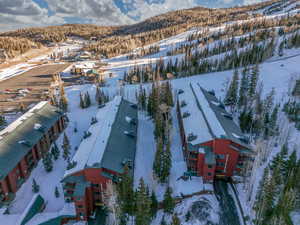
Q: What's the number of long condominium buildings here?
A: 3